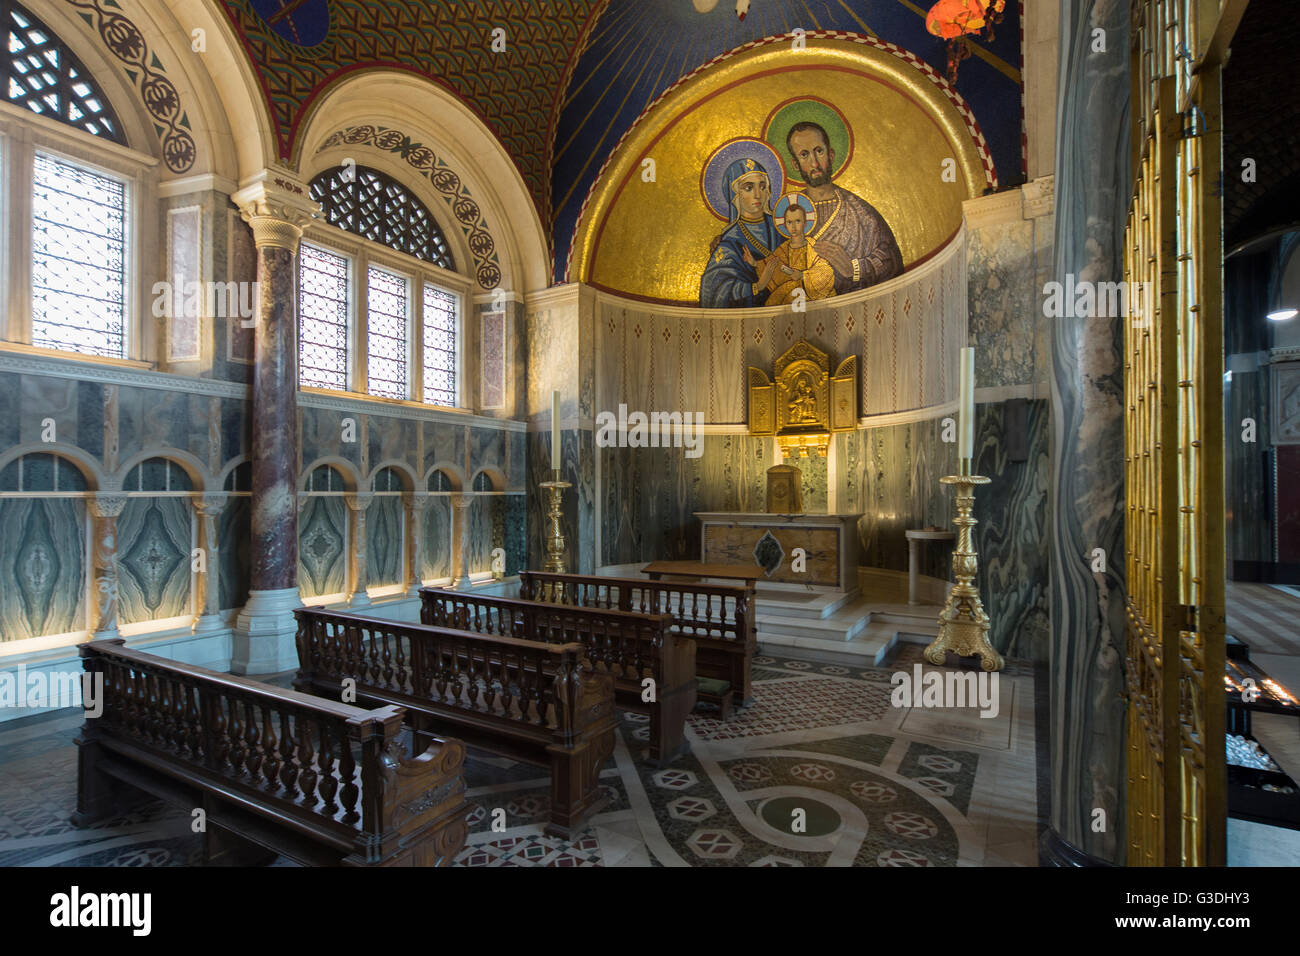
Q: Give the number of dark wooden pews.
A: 4